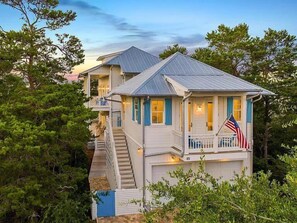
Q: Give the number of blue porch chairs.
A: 2